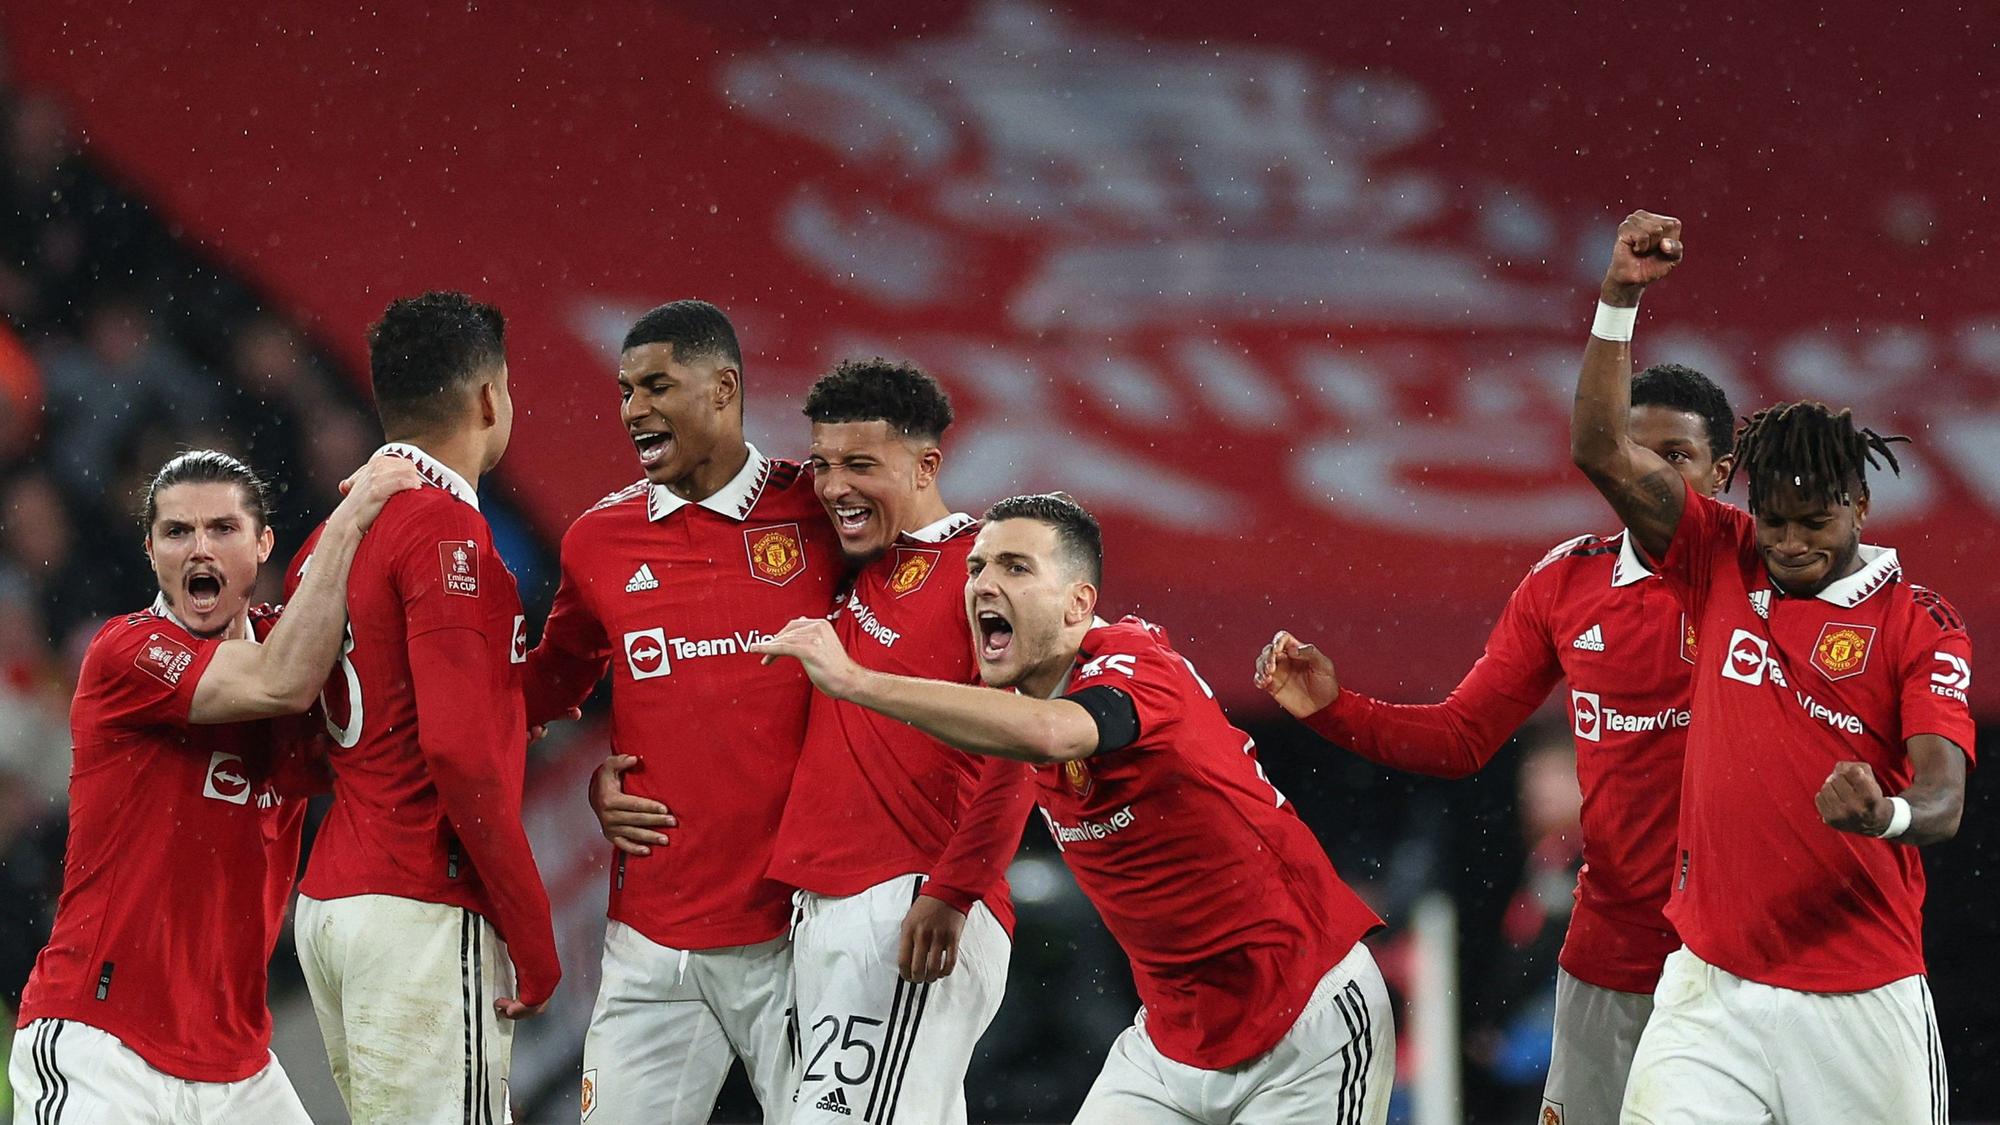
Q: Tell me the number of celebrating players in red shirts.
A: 7